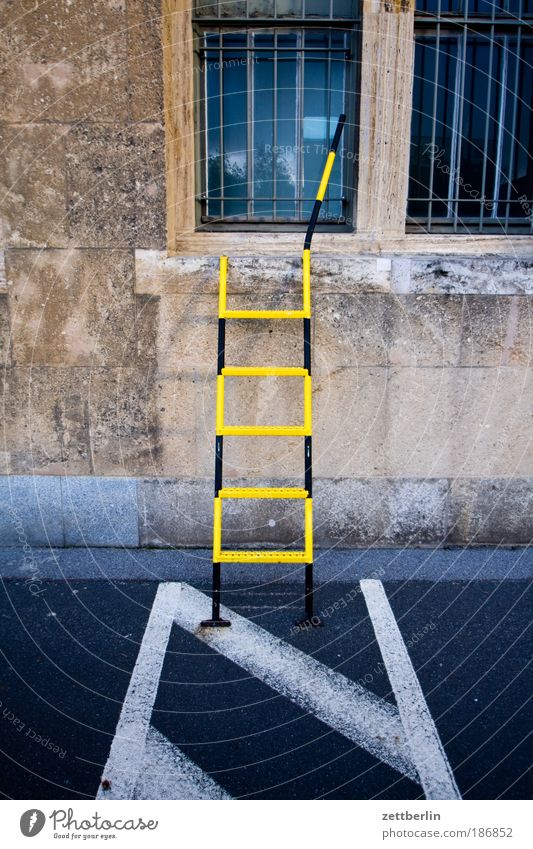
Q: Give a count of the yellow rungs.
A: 5